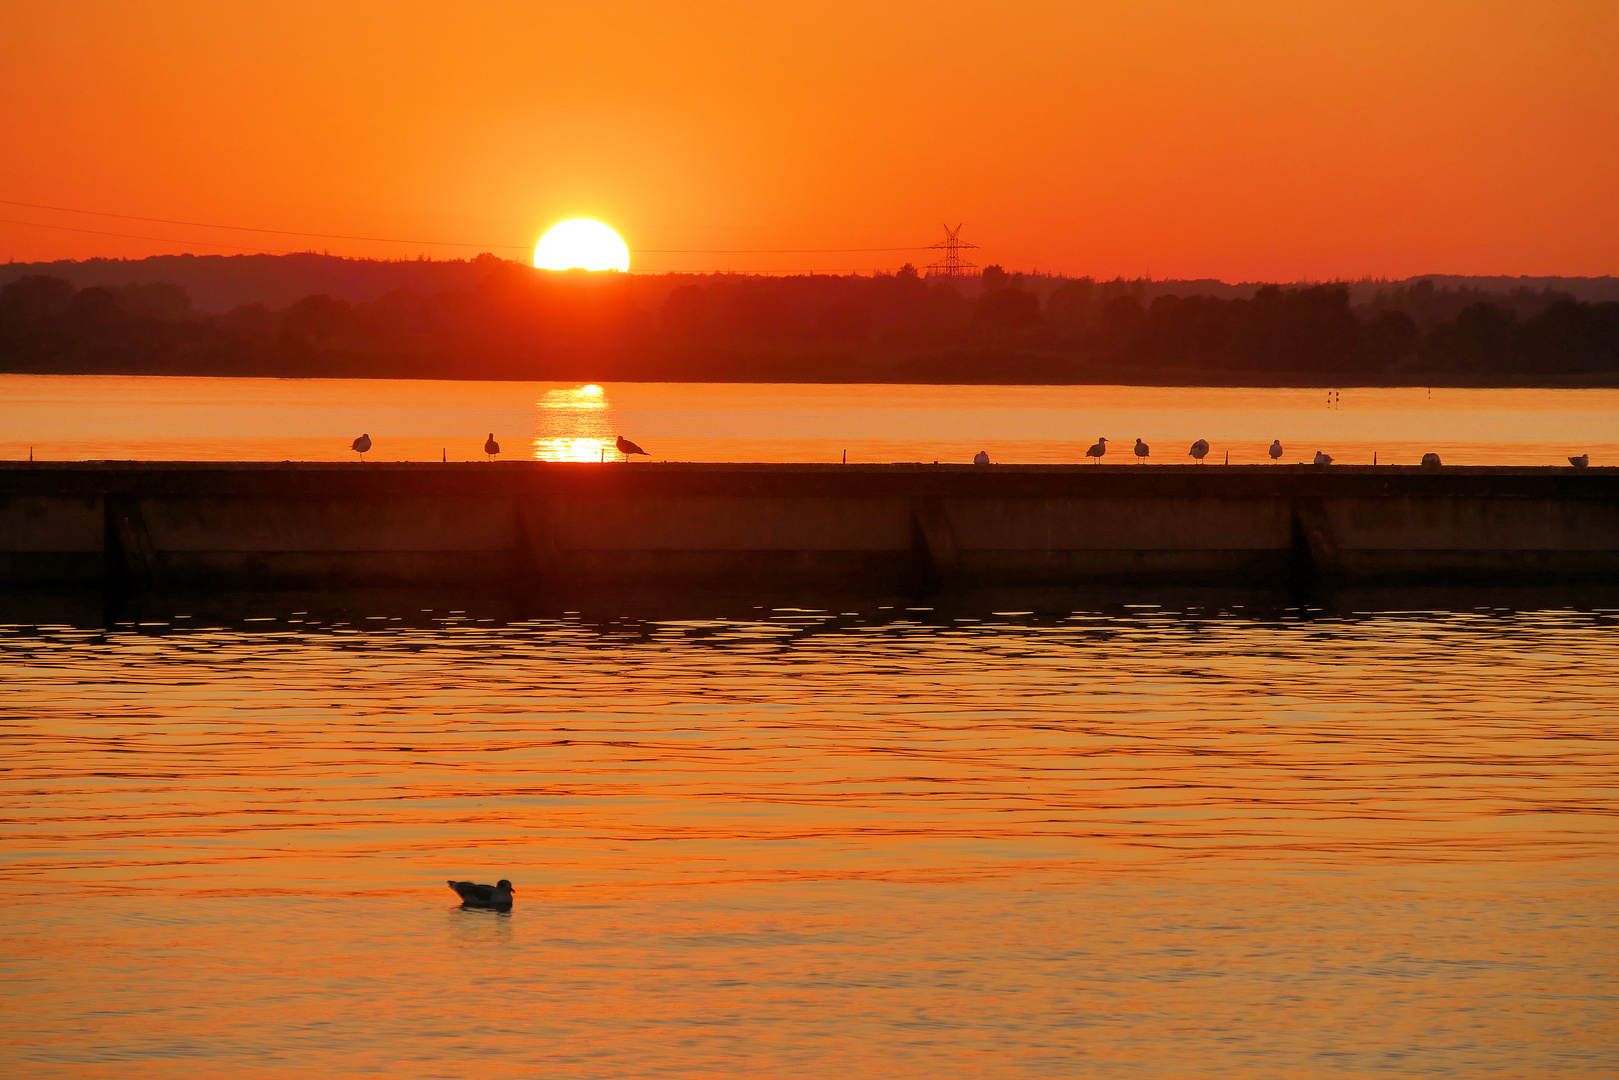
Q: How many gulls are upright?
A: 7